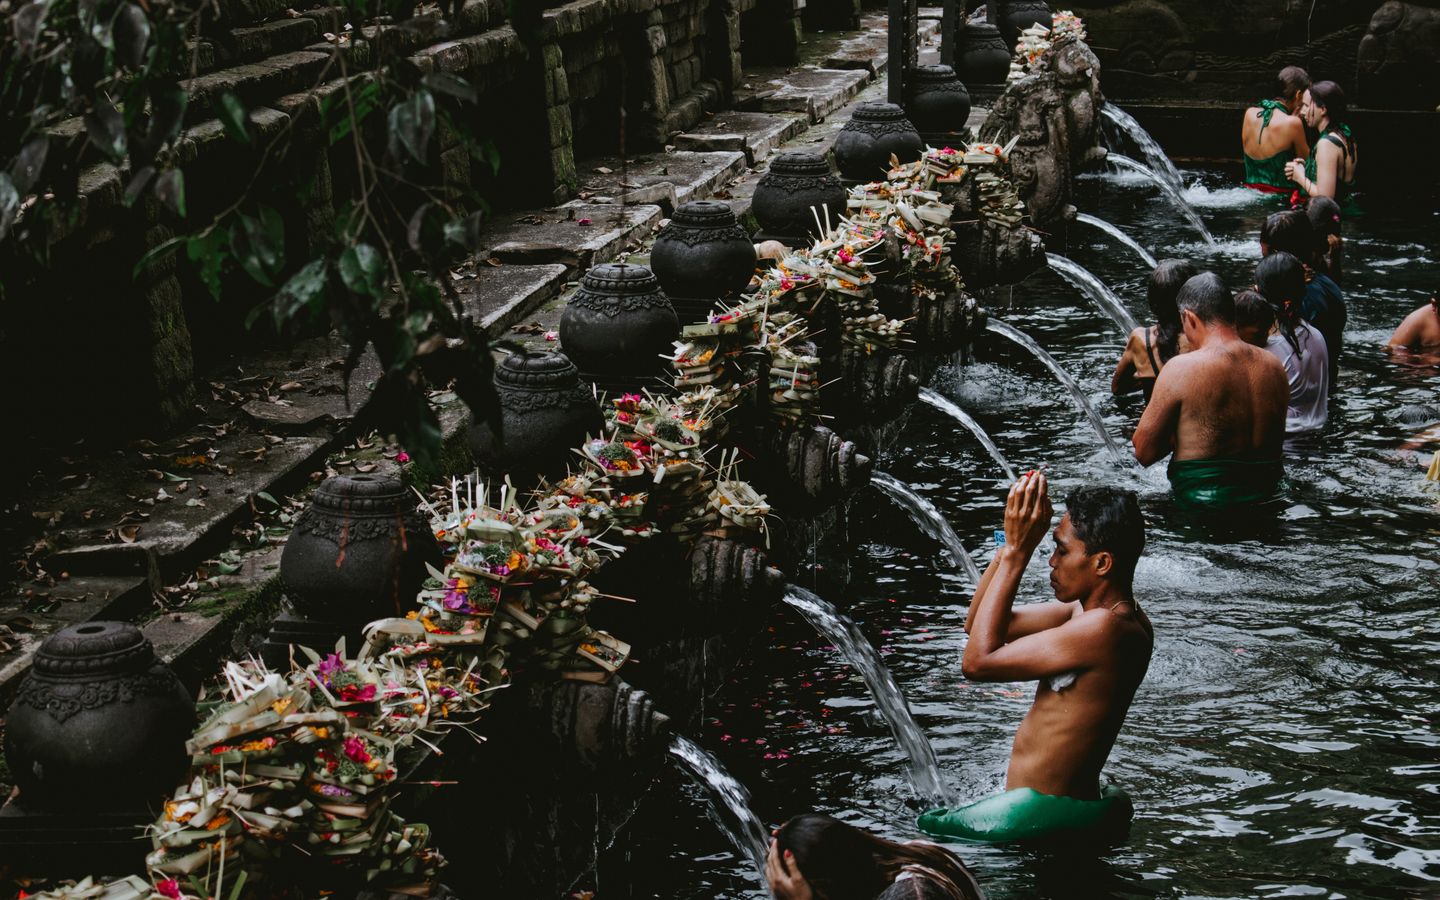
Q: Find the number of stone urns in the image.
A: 10